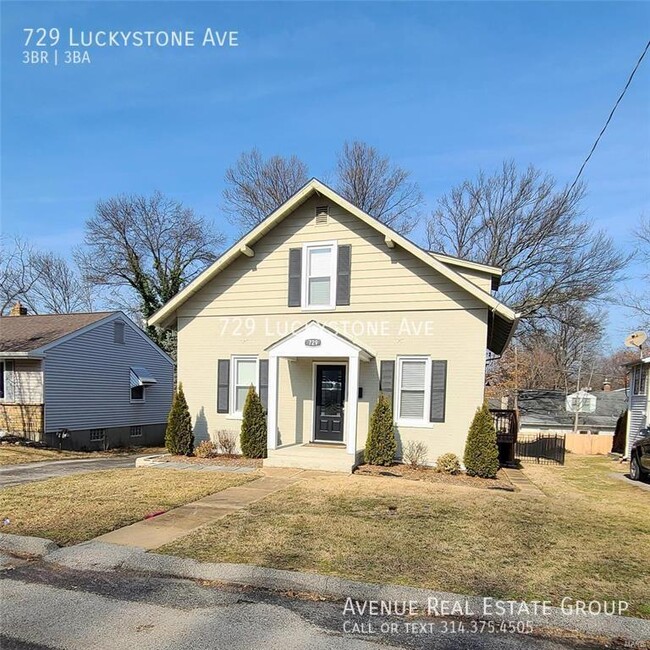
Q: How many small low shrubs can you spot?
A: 4